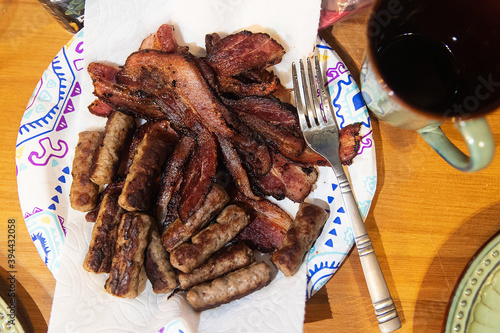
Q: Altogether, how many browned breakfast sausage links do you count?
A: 11